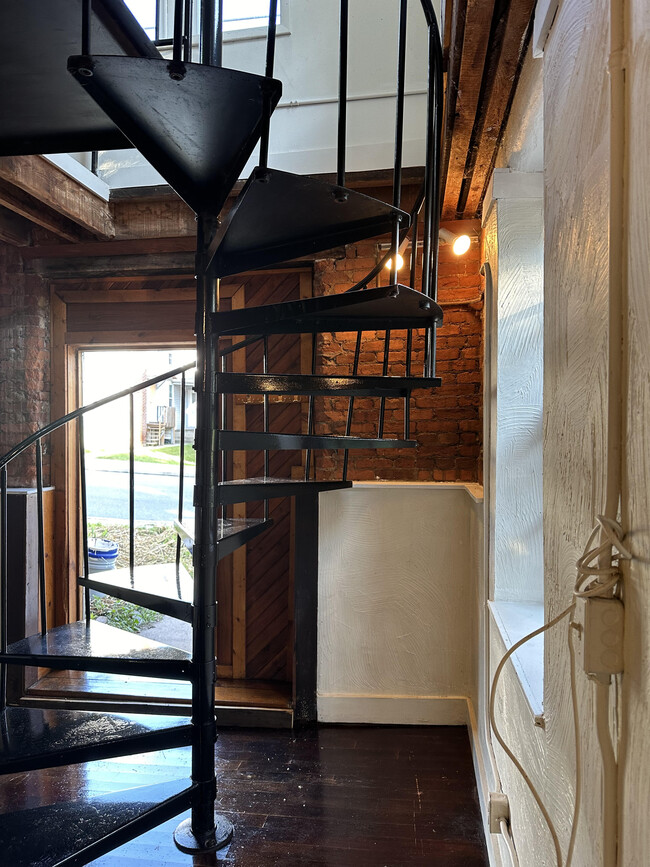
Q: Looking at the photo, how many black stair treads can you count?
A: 11